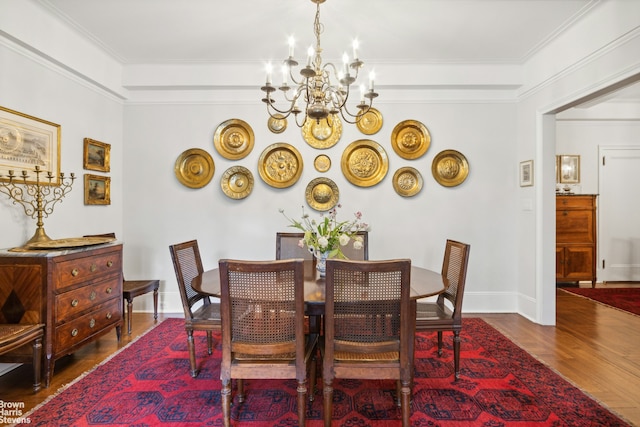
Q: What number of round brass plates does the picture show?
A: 13